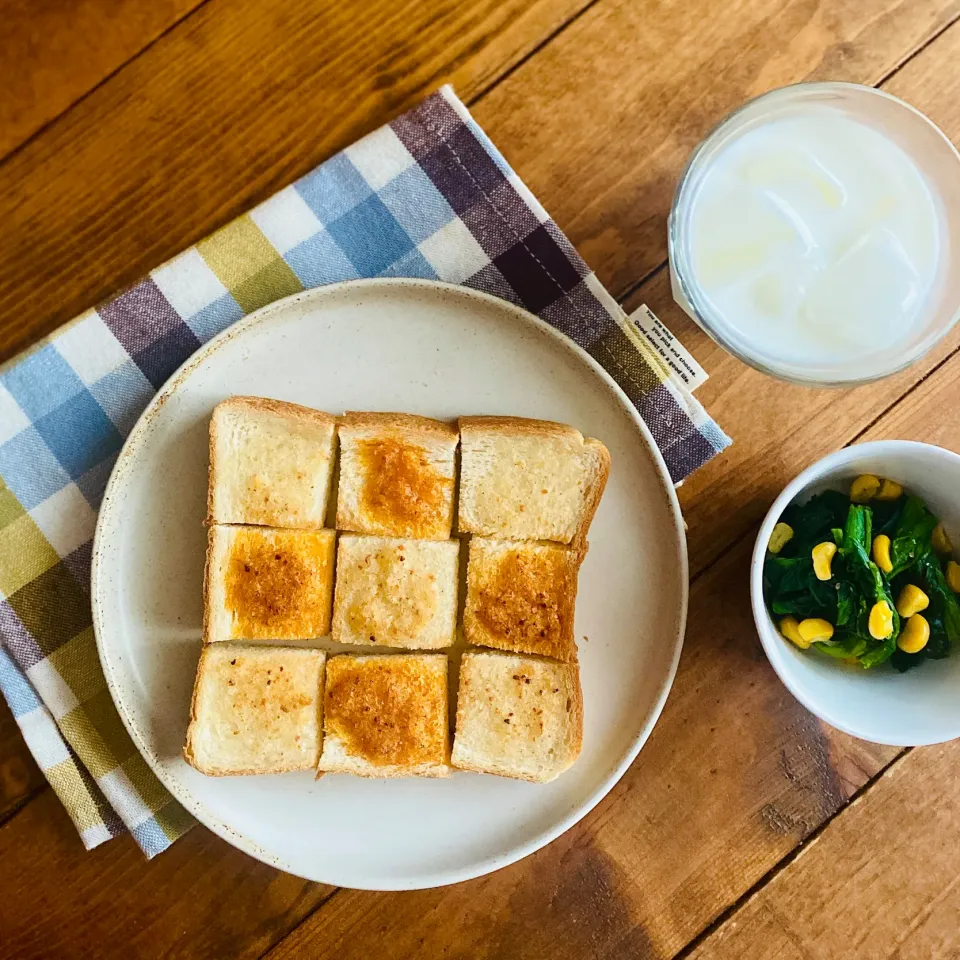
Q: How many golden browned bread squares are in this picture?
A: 4